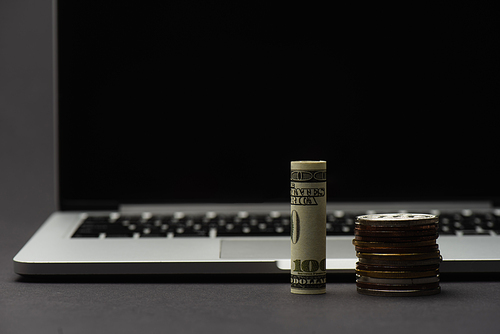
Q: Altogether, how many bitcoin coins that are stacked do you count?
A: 13